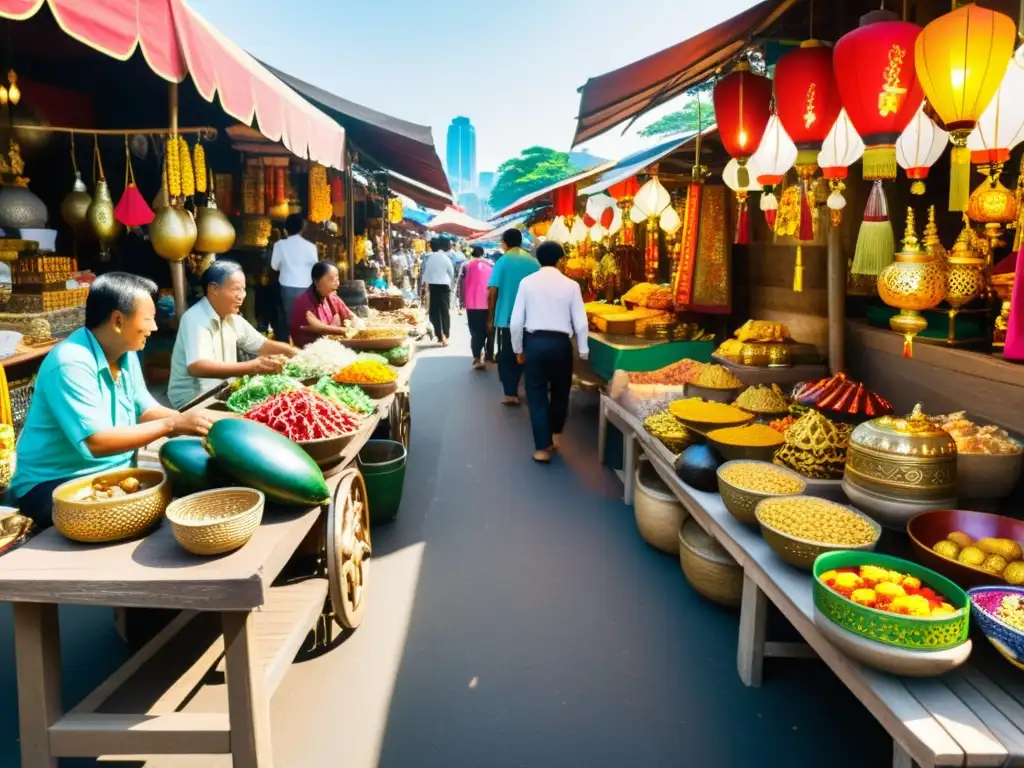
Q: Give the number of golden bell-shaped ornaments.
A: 4